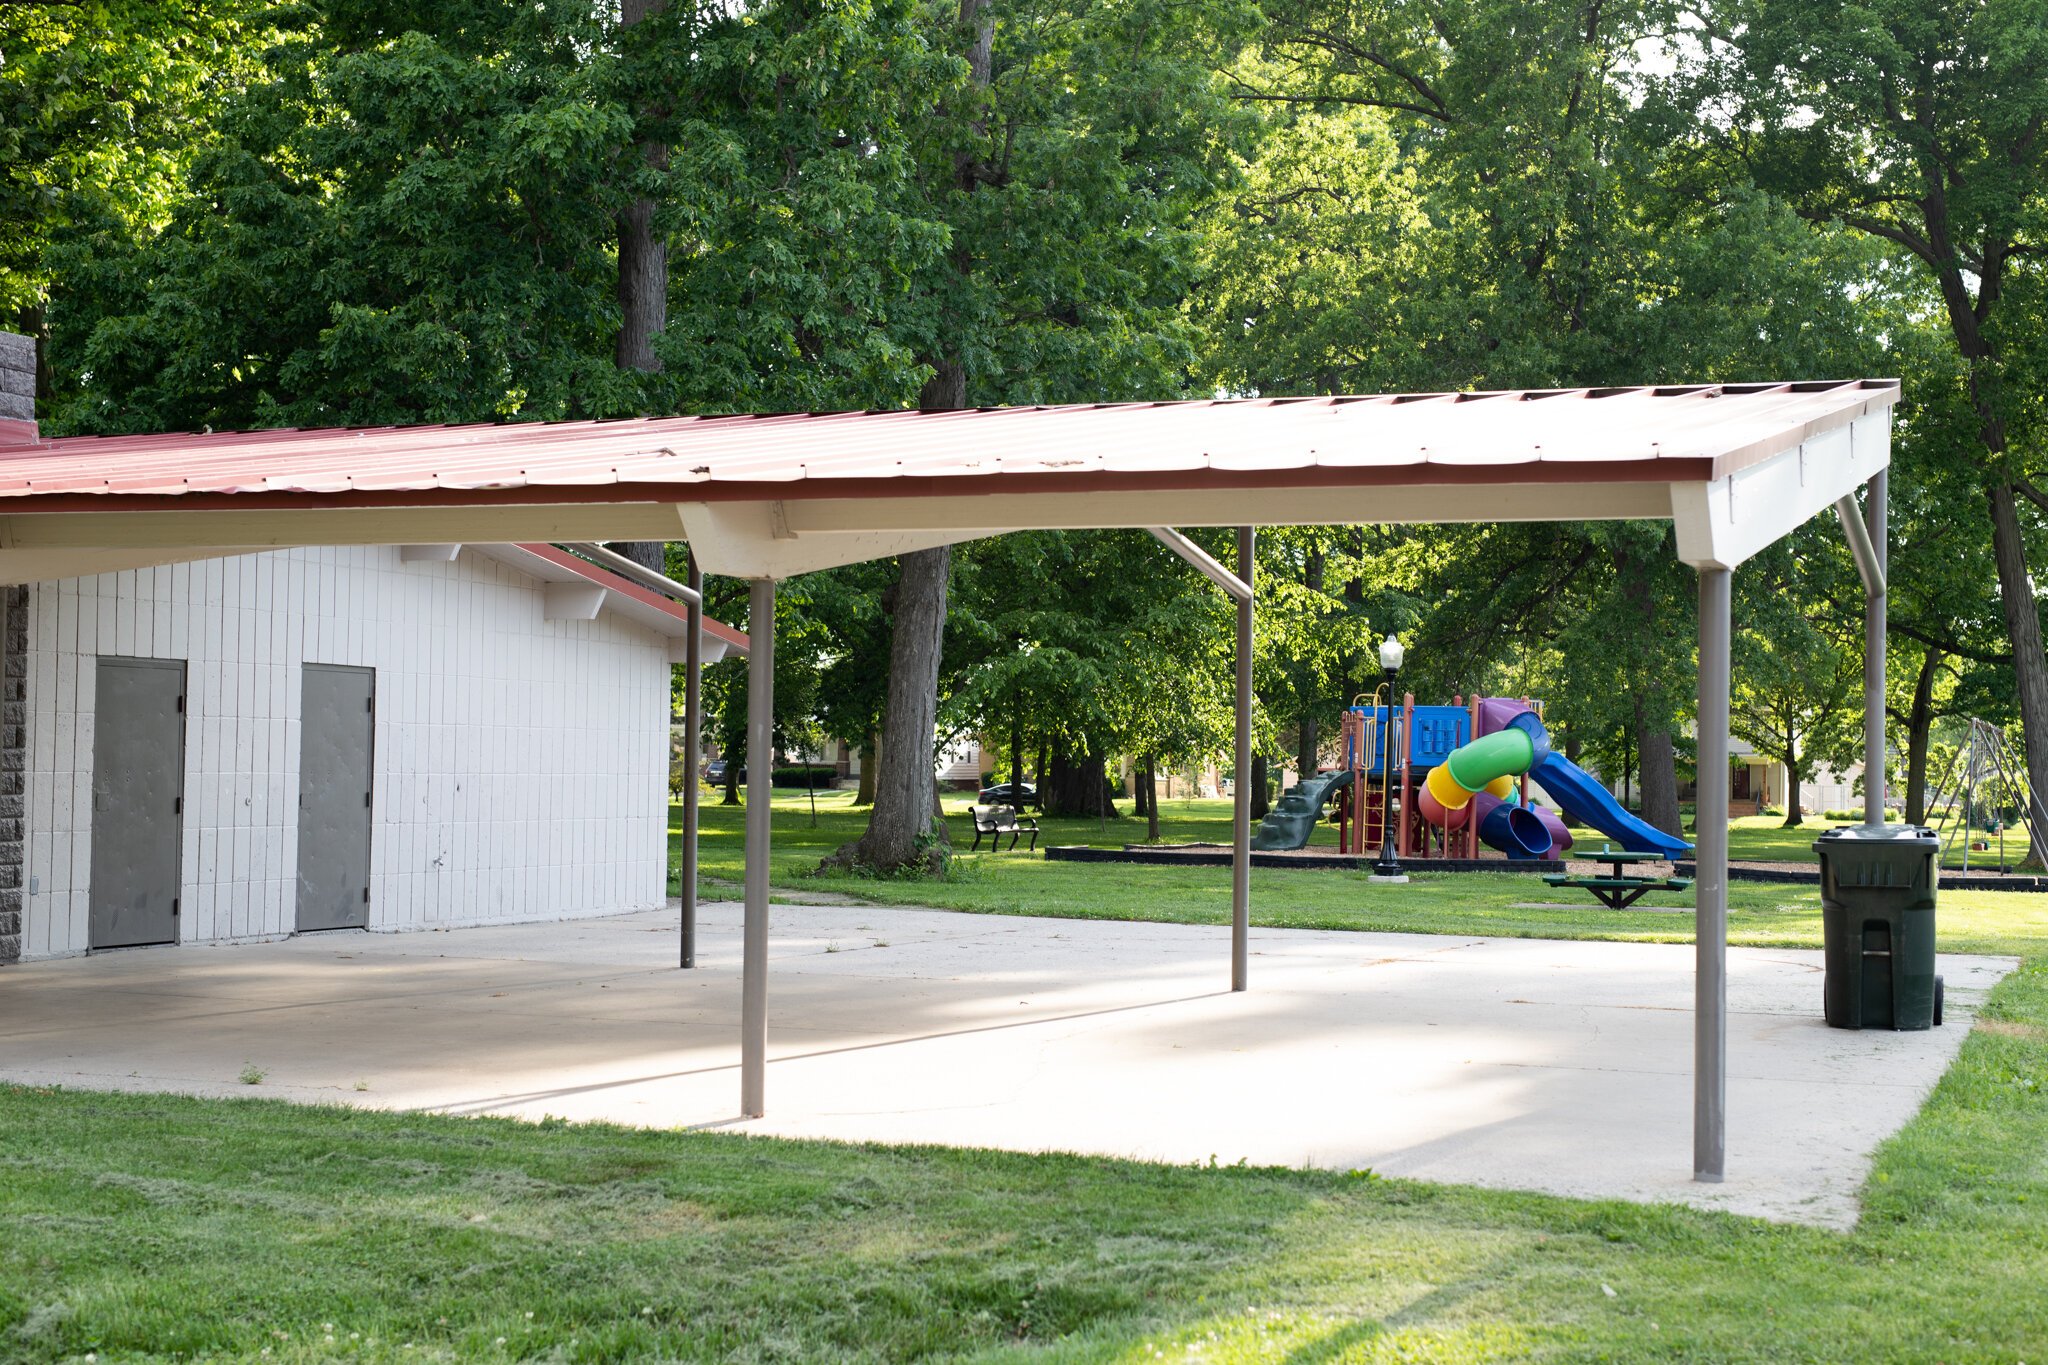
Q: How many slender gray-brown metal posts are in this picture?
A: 5